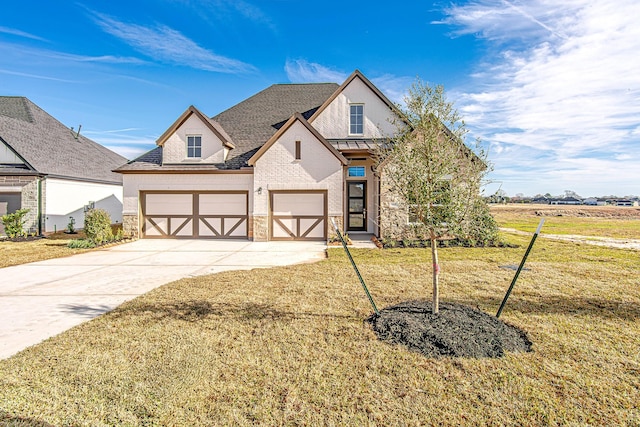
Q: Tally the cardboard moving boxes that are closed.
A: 0